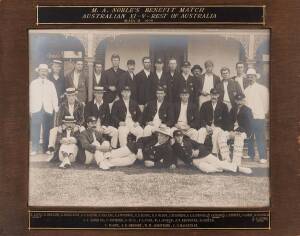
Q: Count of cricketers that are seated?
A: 11